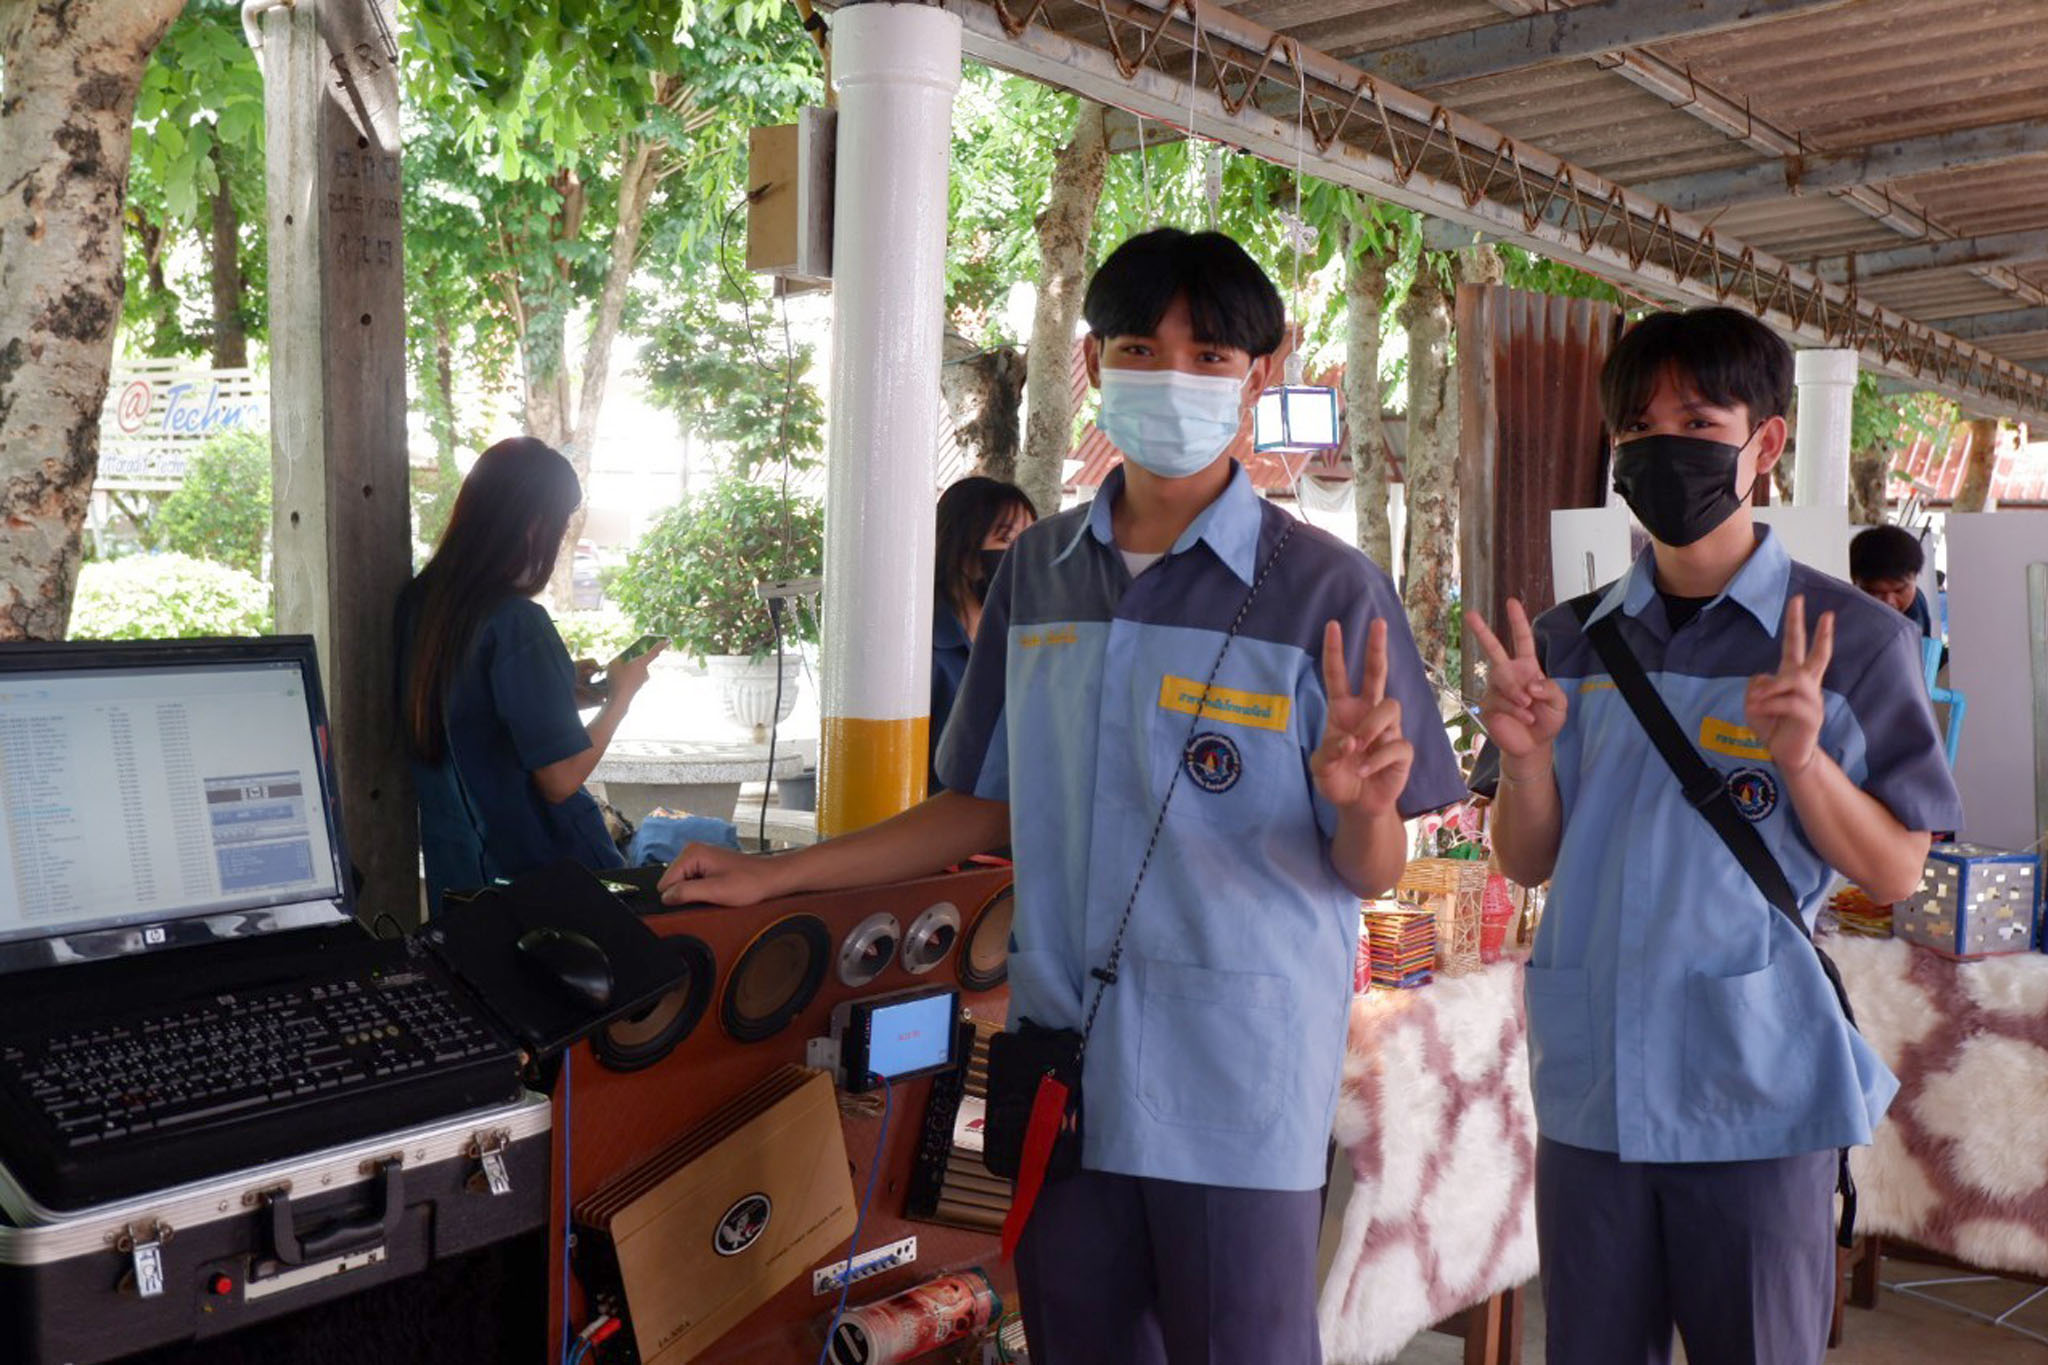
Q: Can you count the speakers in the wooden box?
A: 5